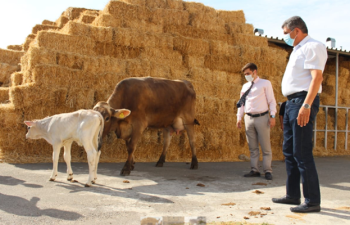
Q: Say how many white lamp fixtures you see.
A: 2